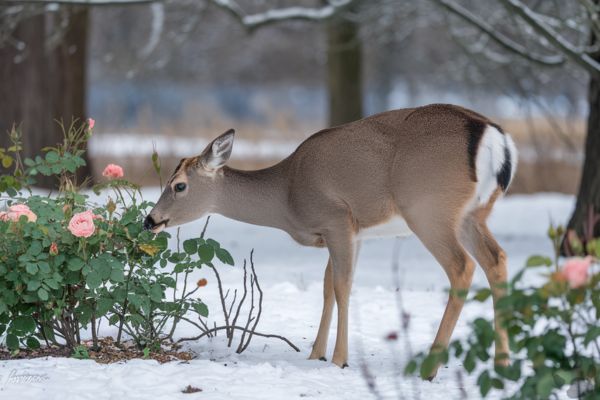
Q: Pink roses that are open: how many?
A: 4